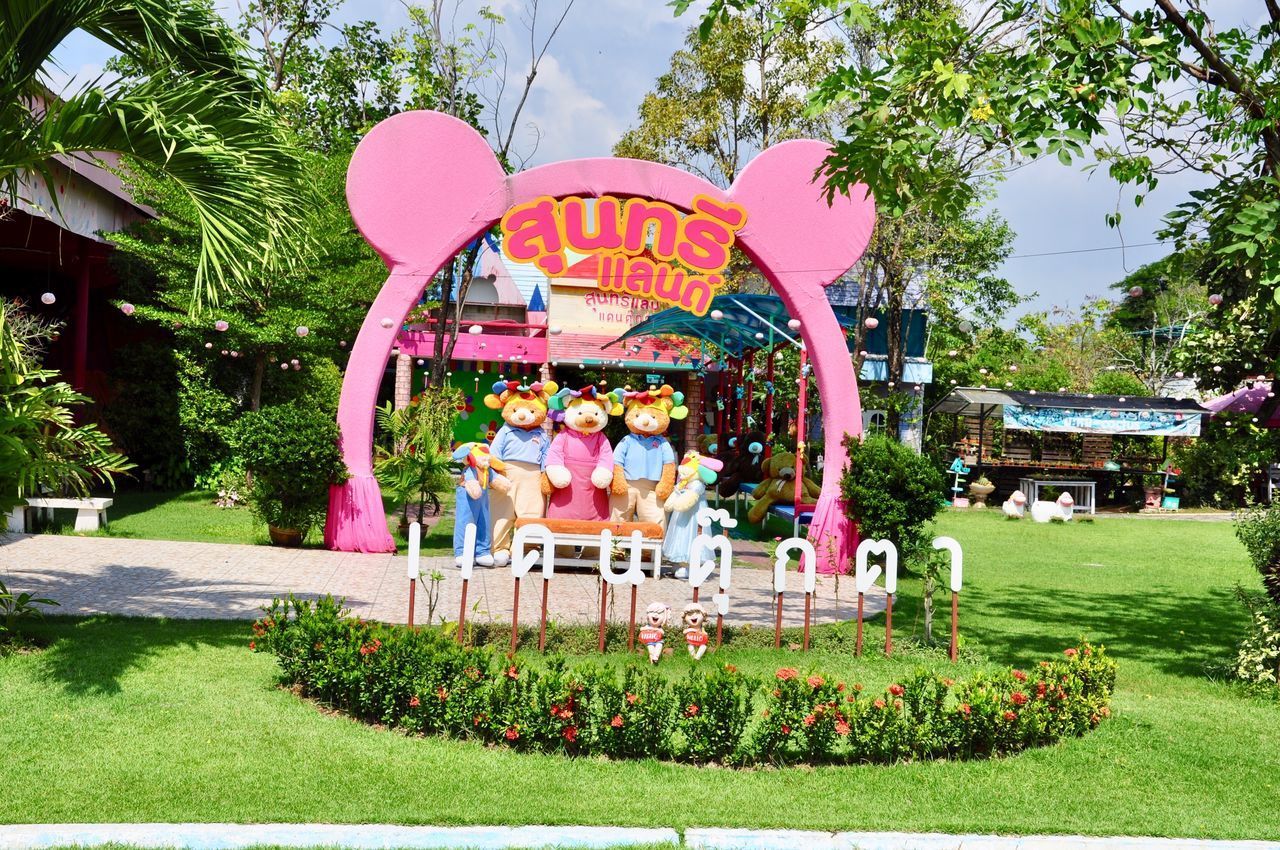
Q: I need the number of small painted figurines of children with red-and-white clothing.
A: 2